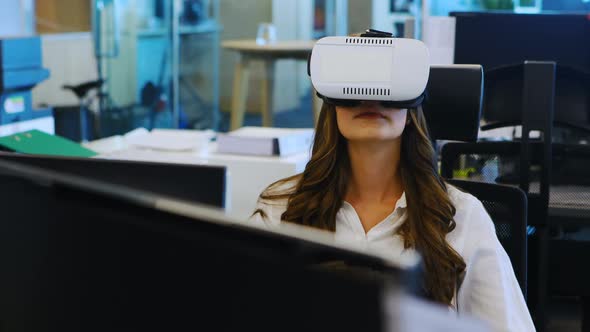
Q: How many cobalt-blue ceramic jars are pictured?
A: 0